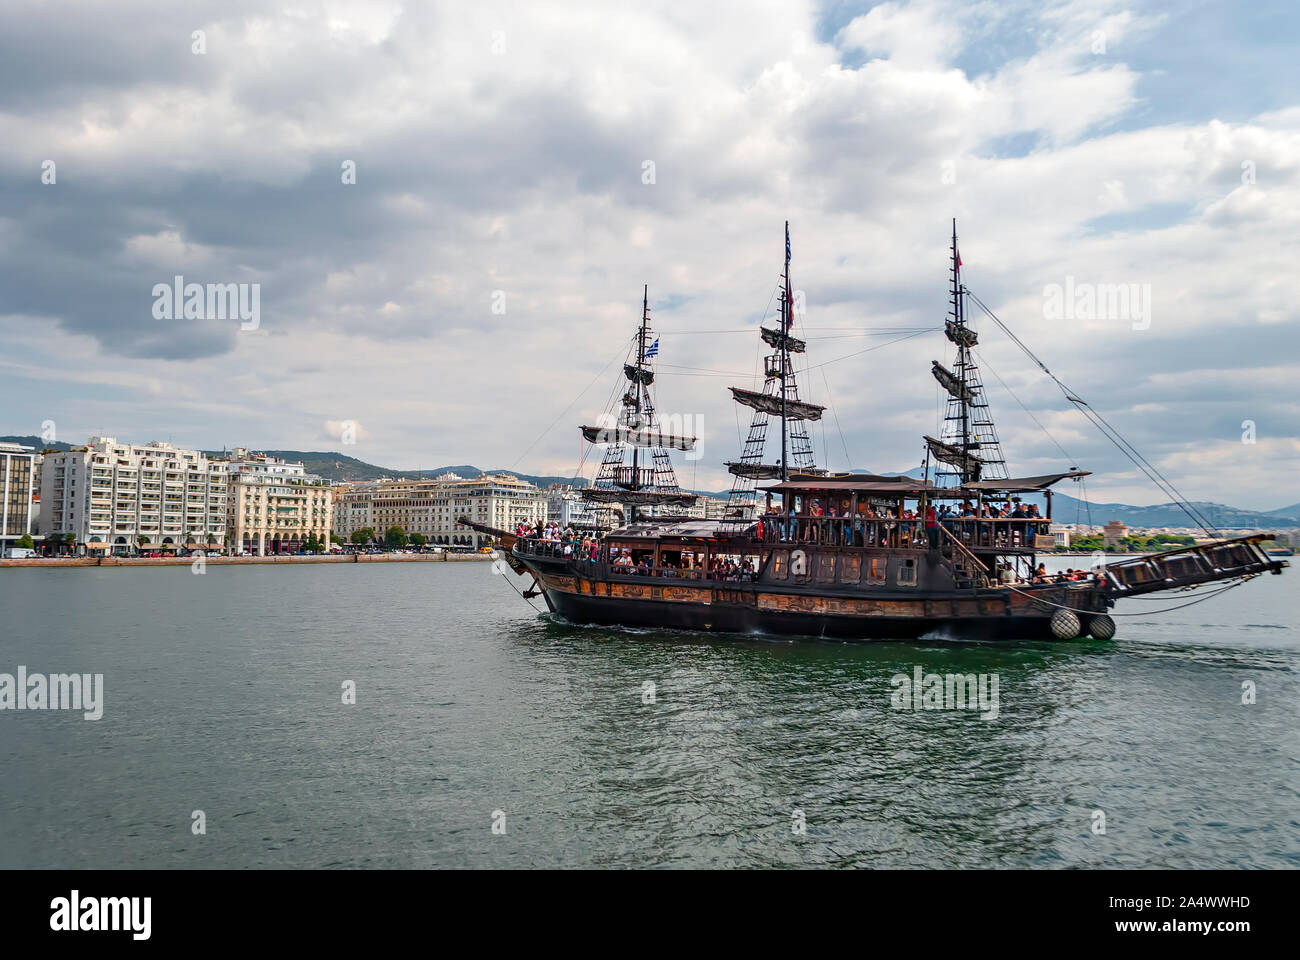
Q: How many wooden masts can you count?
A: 3